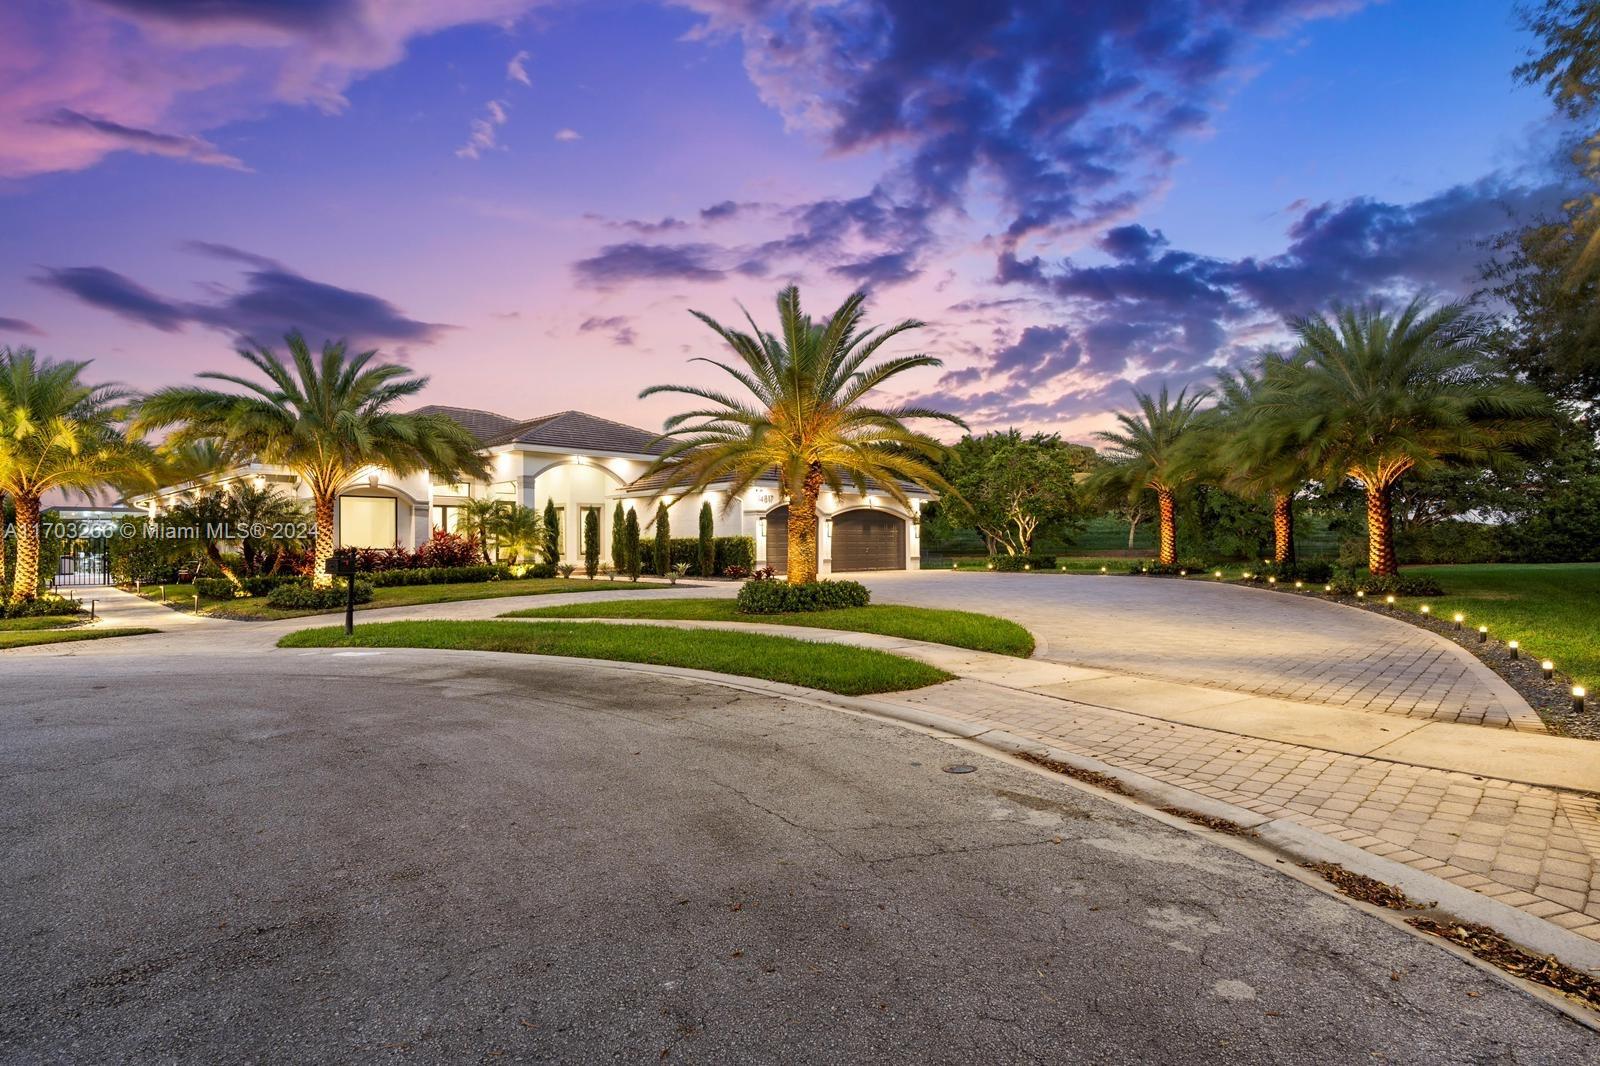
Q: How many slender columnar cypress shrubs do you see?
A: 6